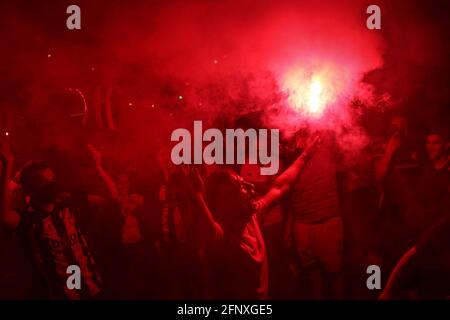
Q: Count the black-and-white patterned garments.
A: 1